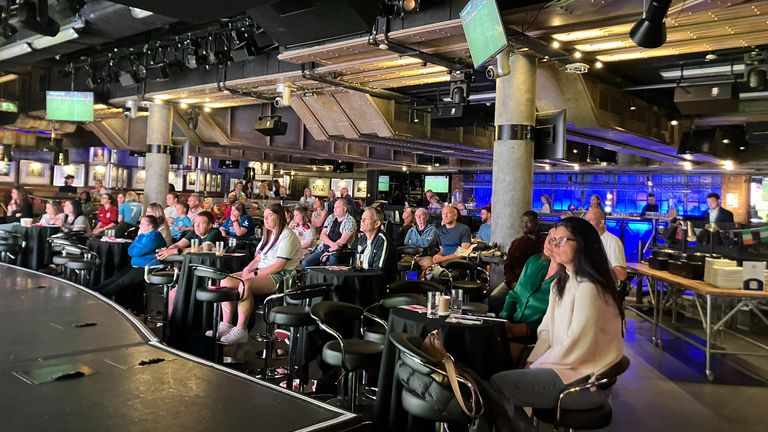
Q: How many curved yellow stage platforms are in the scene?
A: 0